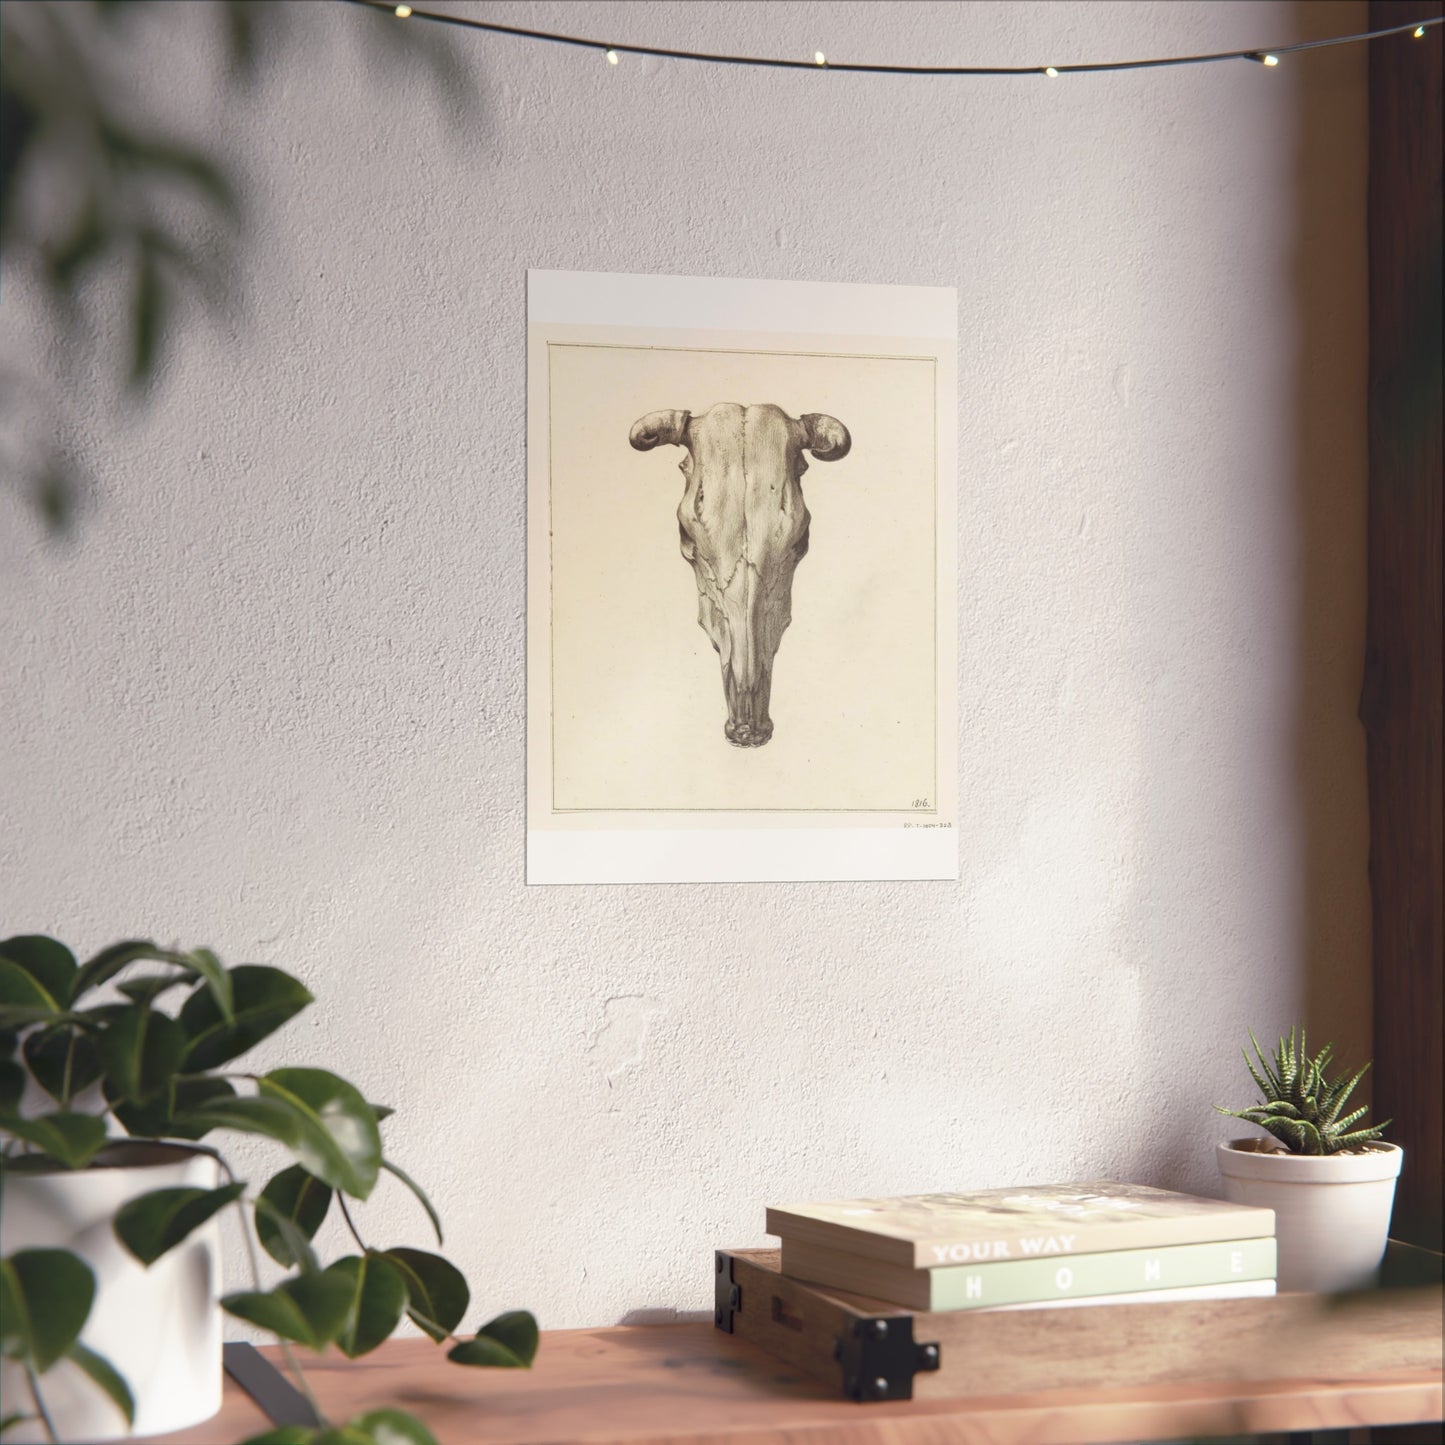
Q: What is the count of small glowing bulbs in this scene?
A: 6